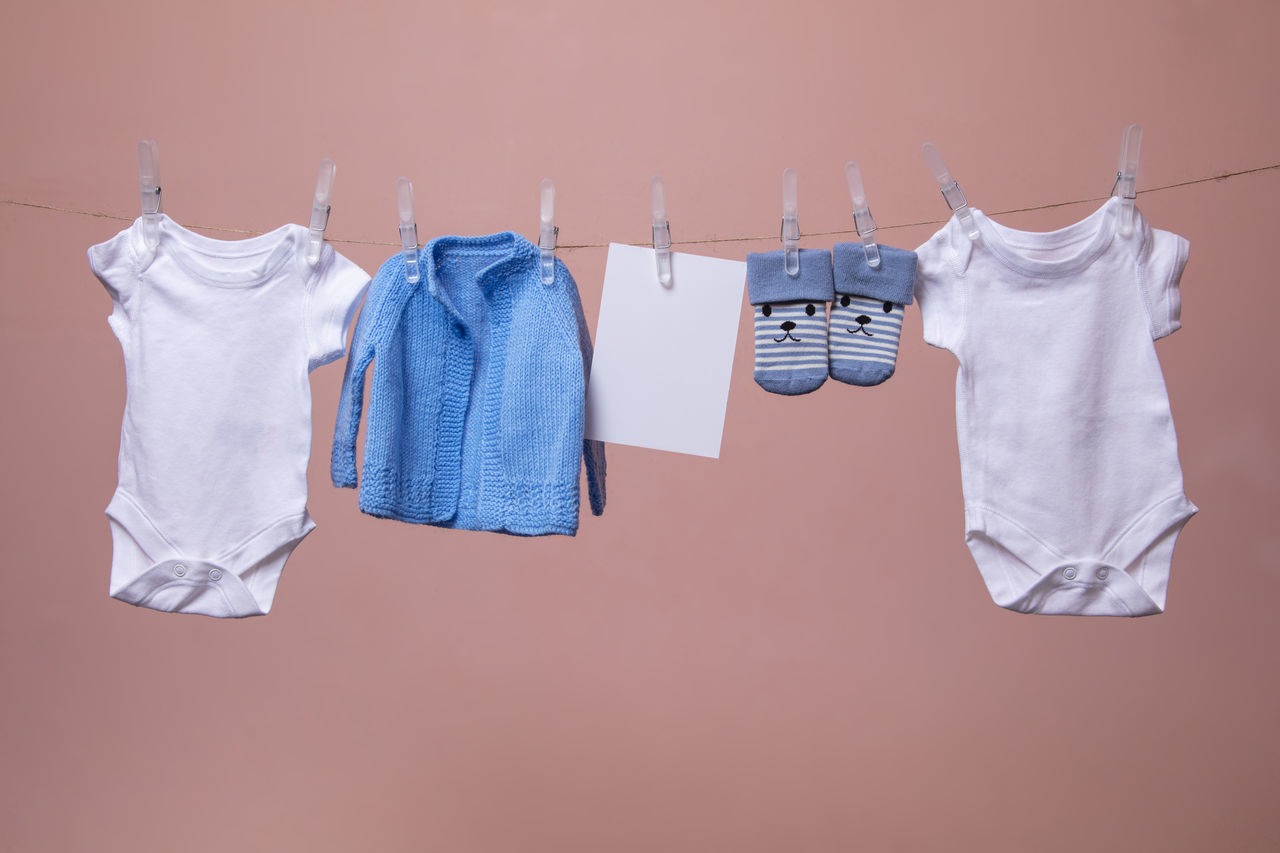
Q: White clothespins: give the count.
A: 9